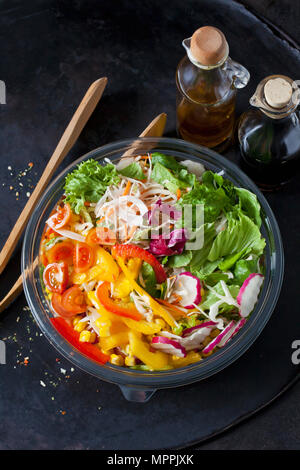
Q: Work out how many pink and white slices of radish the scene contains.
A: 6